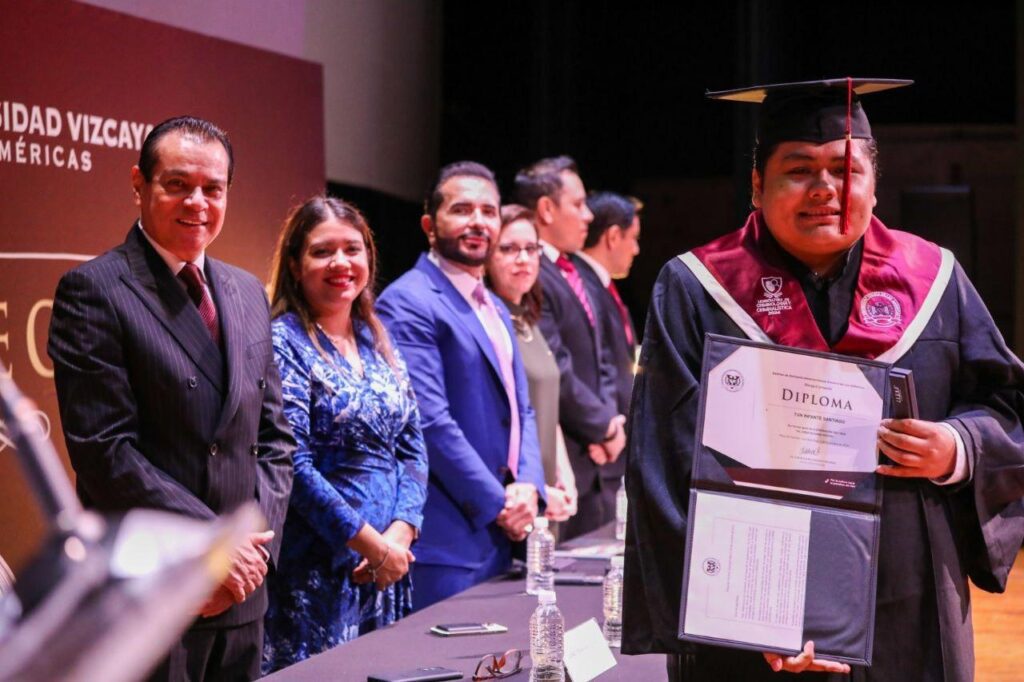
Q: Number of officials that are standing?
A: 6